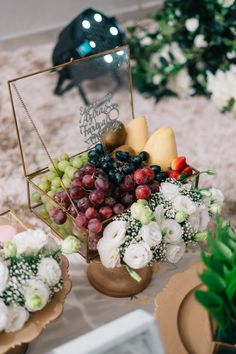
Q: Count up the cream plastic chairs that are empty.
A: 0